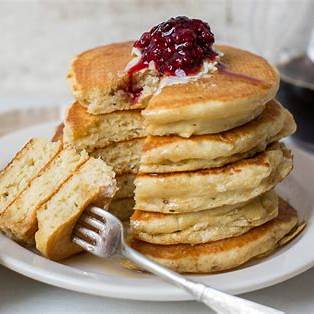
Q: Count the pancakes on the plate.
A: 5